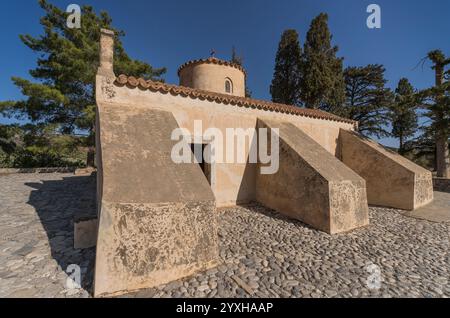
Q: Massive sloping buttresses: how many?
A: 3